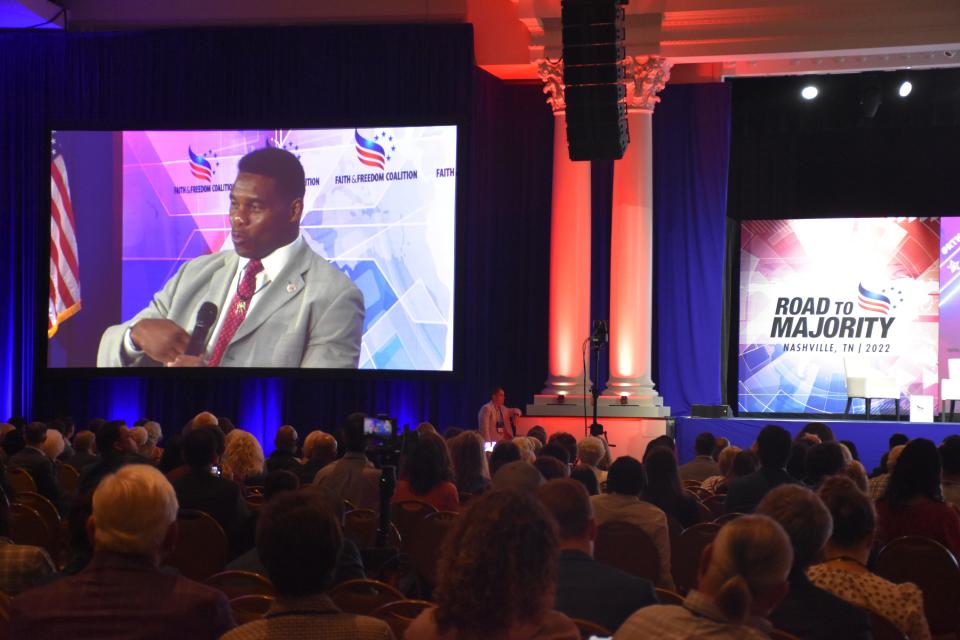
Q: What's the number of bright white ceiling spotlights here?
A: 2